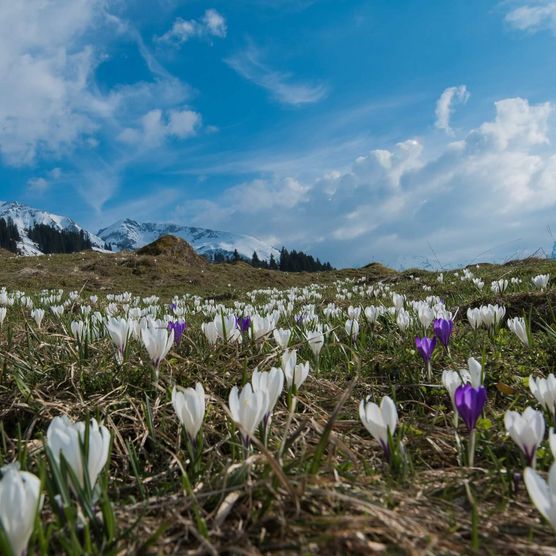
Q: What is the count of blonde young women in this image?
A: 0